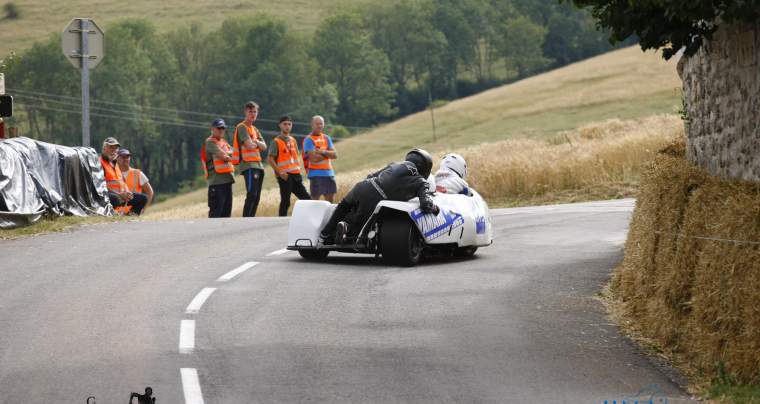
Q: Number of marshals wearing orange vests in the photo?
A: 6